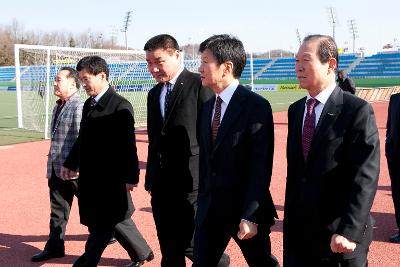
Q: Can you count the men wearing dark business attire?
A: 4